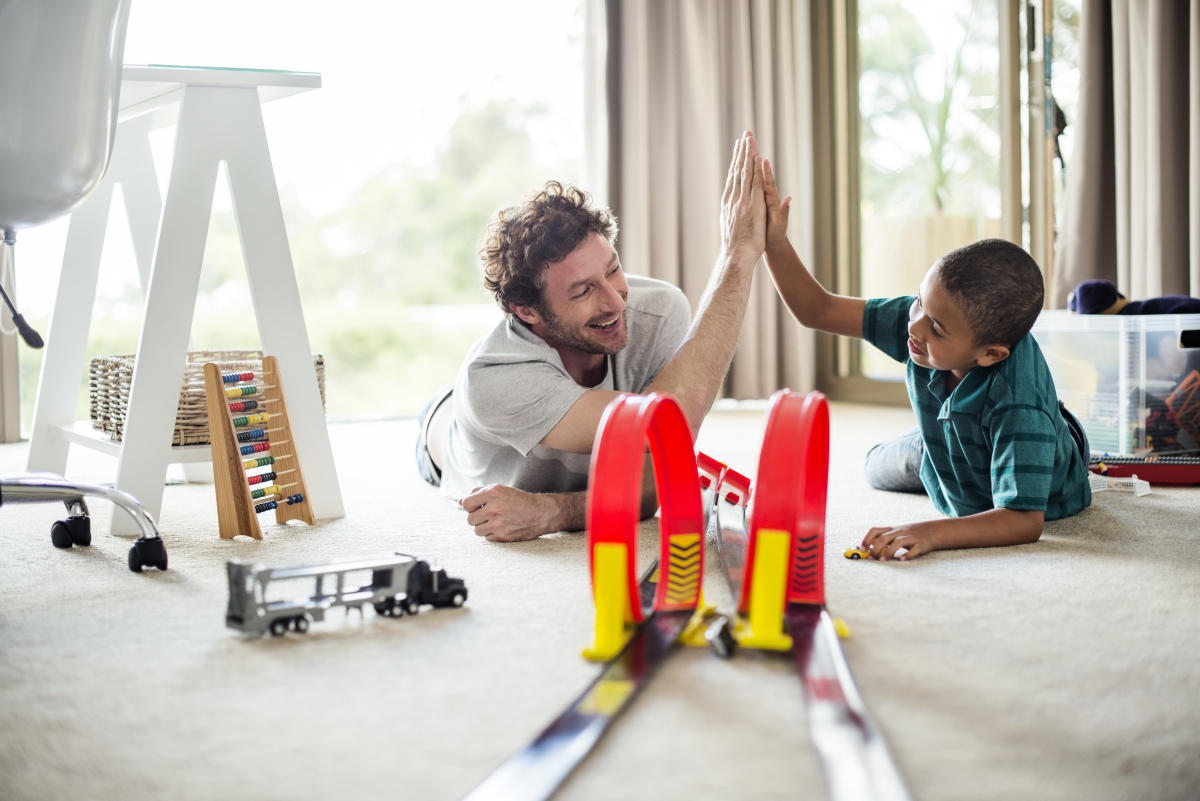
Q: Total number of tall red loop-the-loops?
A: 2